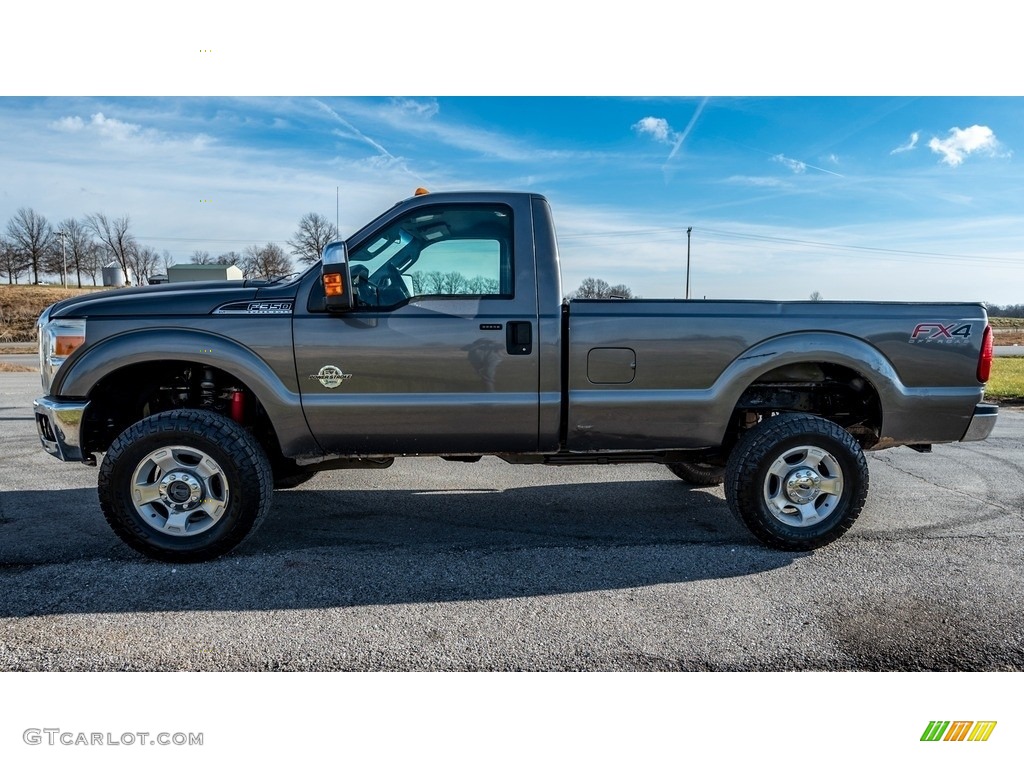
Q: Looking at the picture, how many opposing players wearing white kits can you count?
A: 0